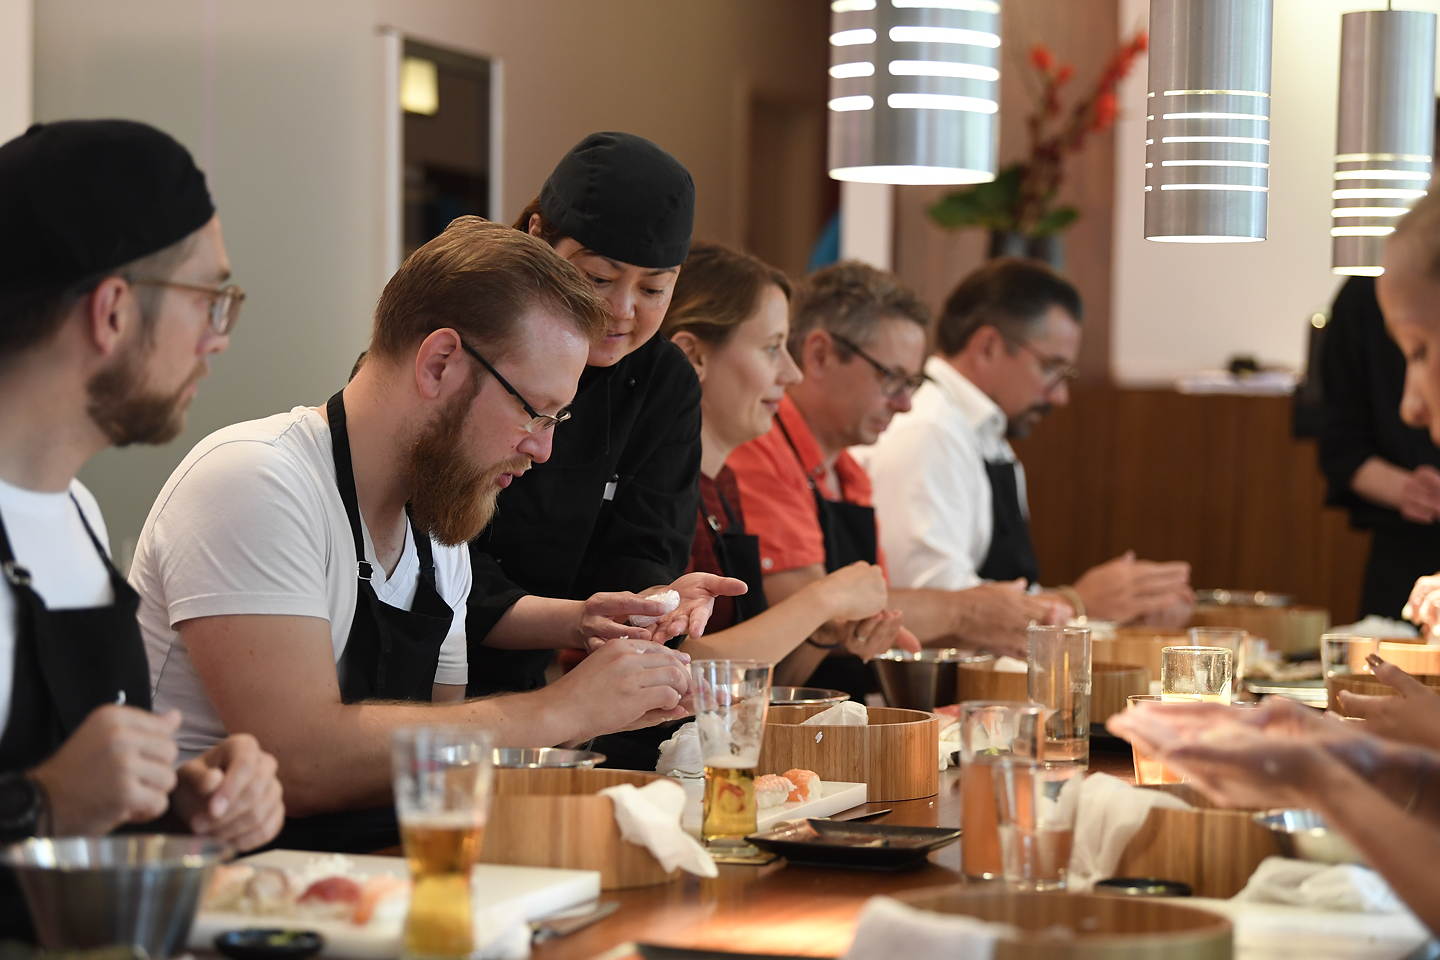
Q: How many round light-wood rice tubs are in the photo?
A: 9